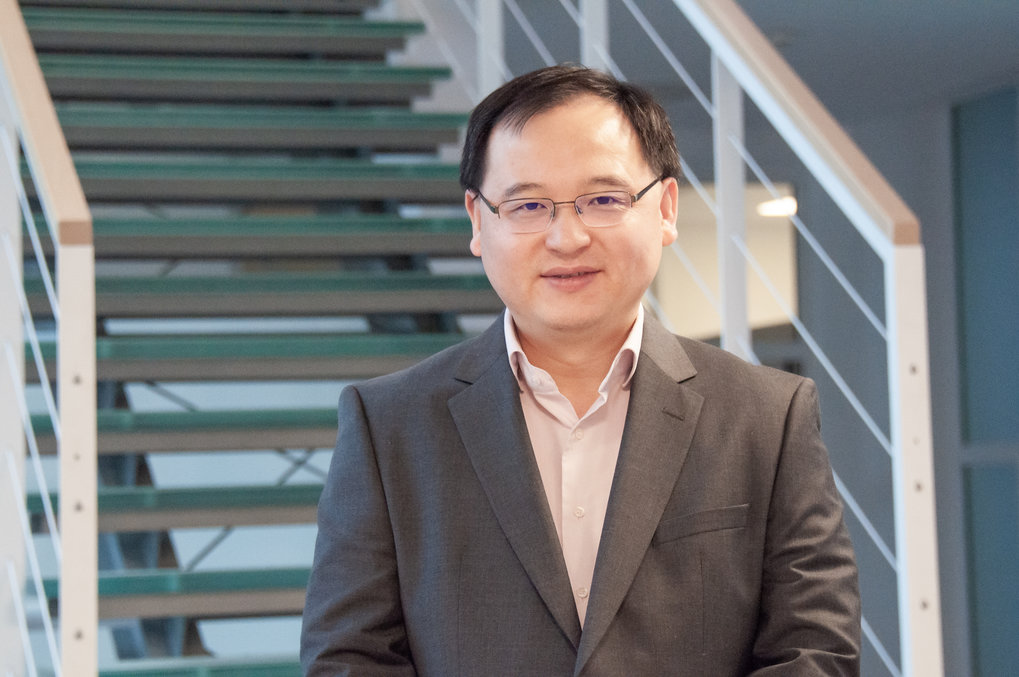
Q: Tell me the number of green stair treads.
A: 11